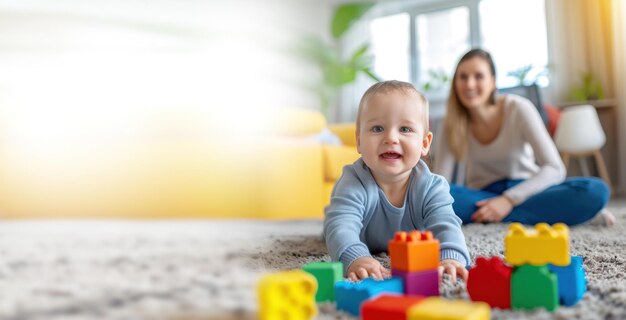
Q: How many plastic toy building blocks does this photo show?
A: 11